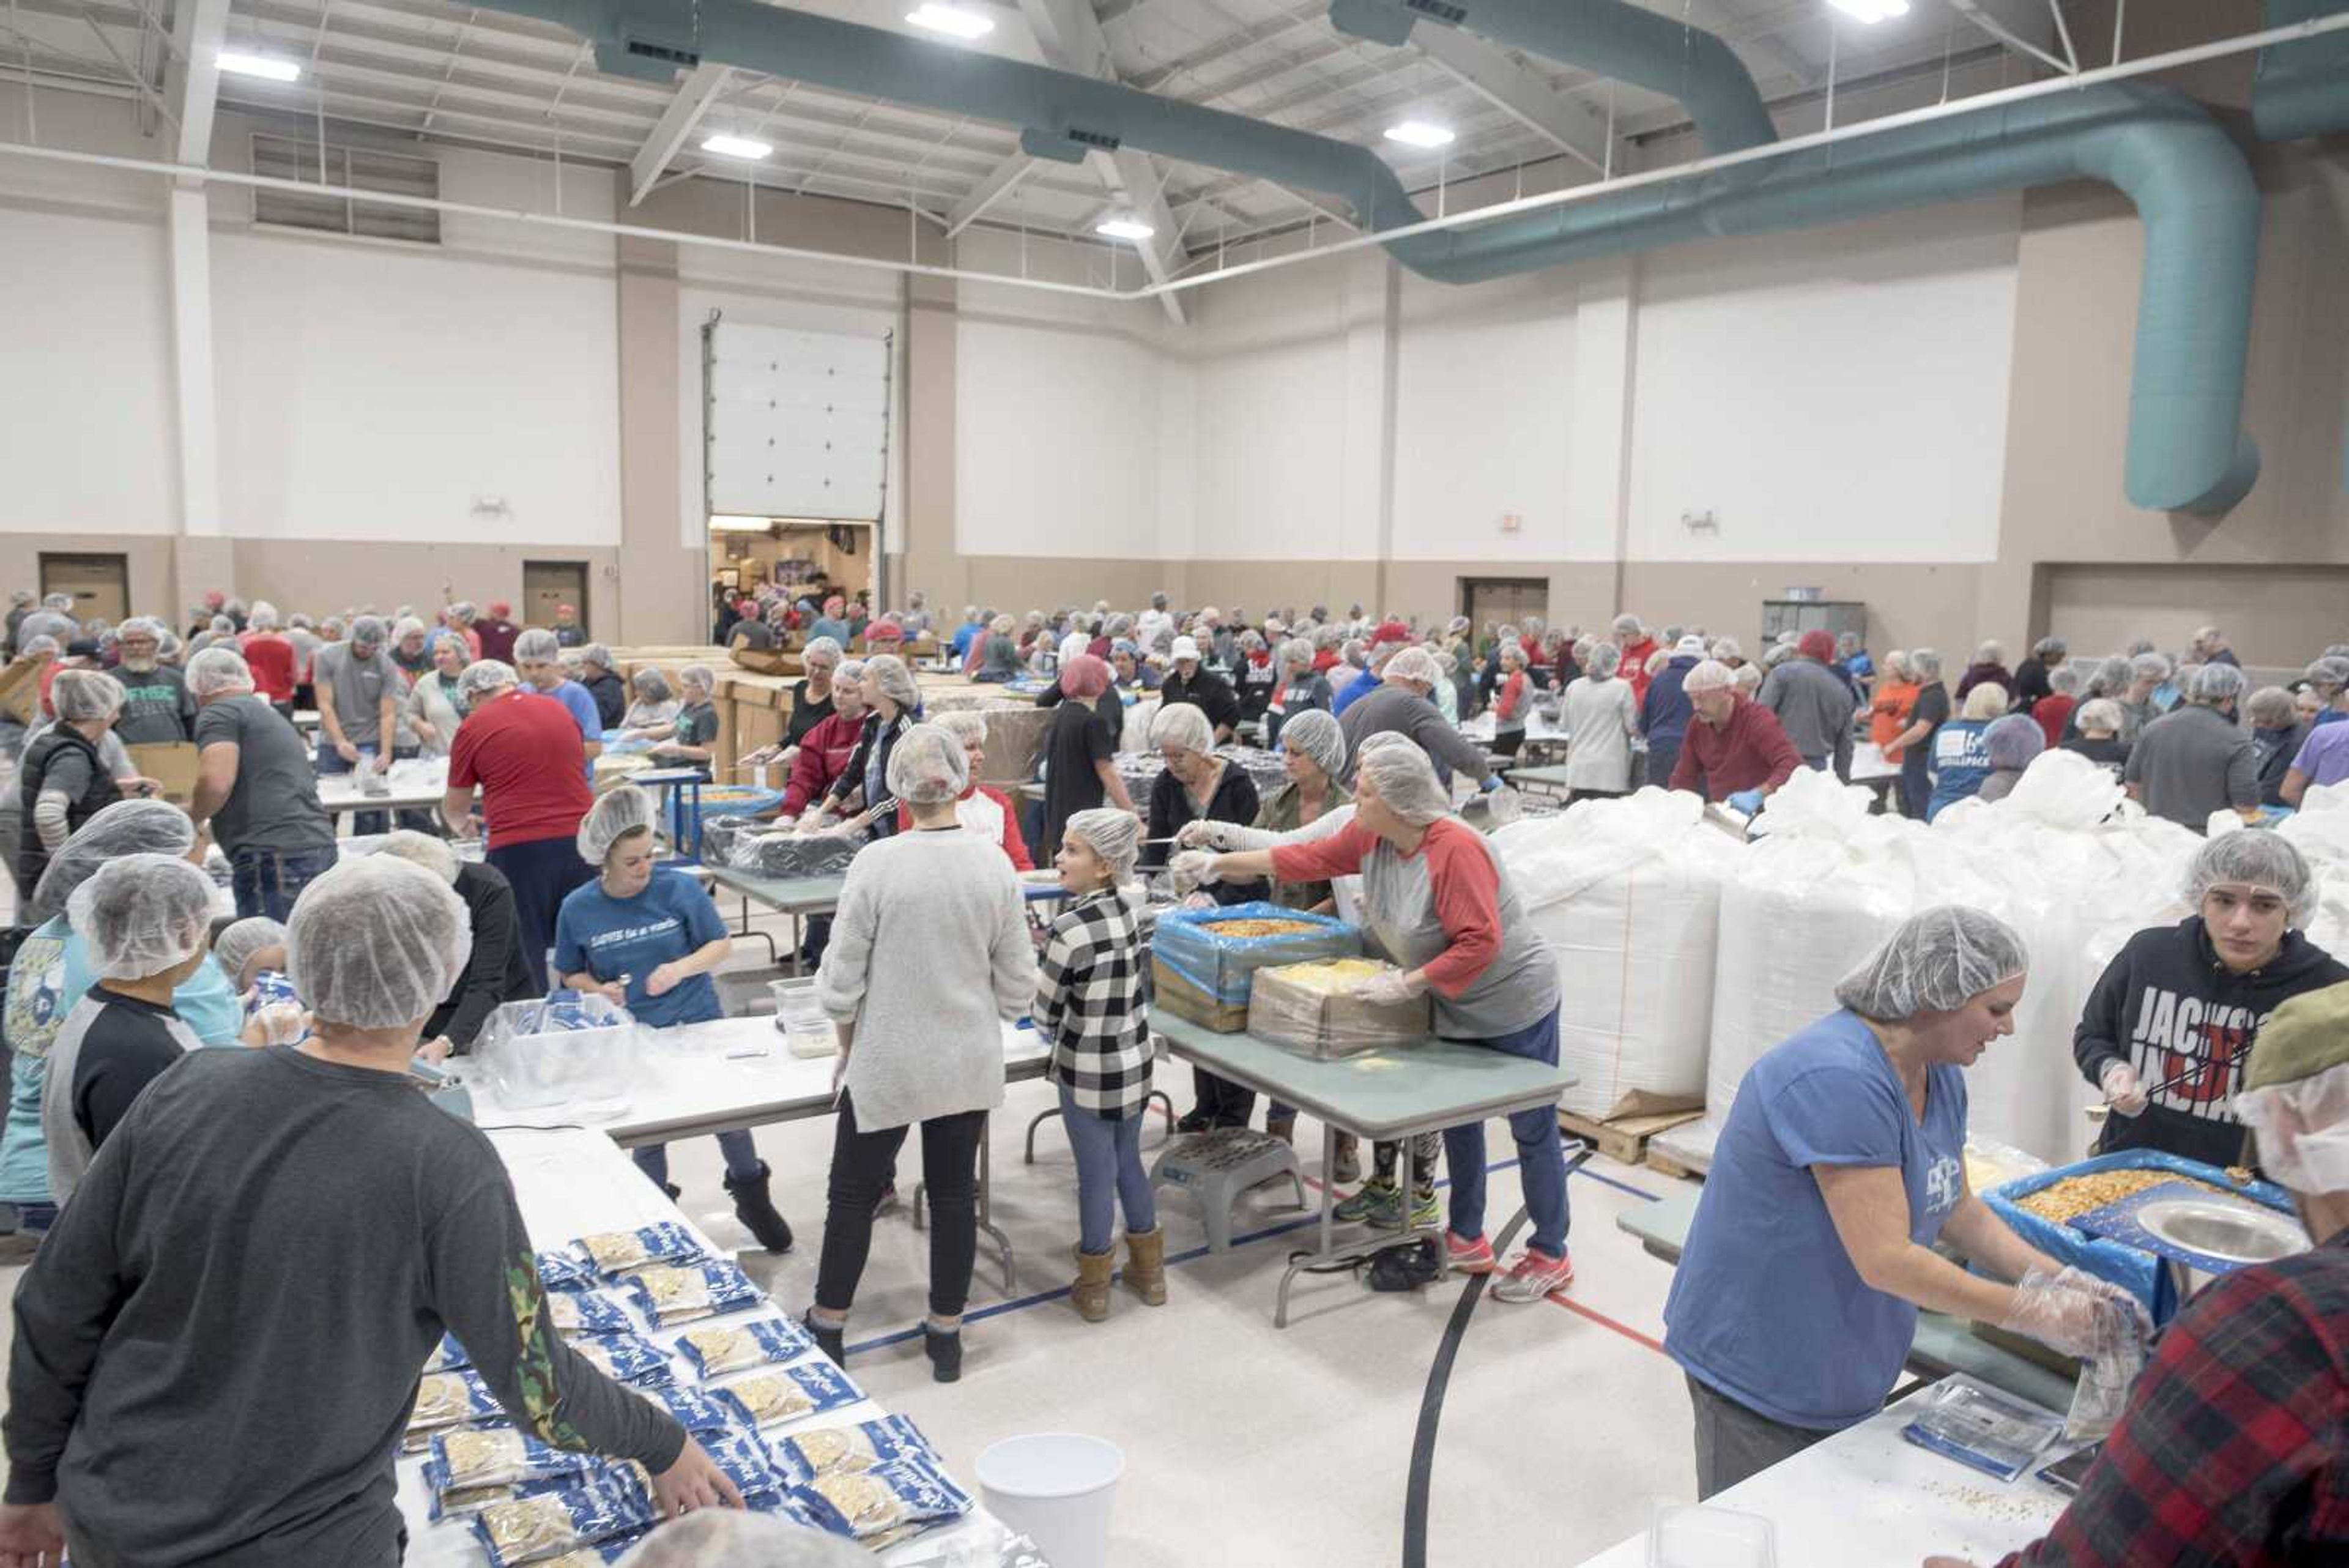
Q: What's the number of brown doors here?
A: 3